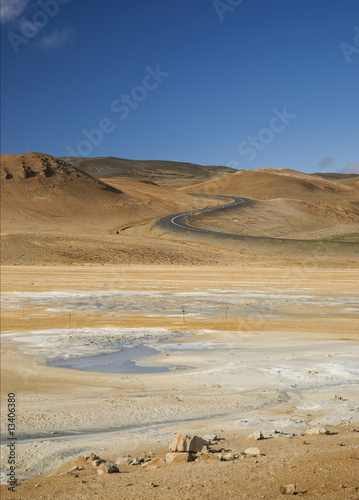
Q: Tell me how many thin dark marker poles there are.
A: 4